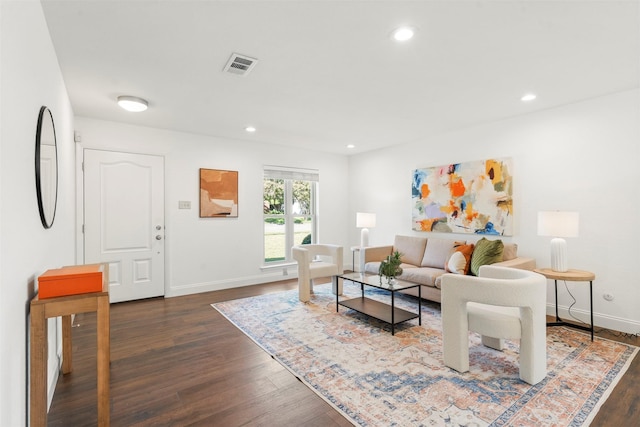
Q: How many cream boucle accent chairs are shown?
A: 2